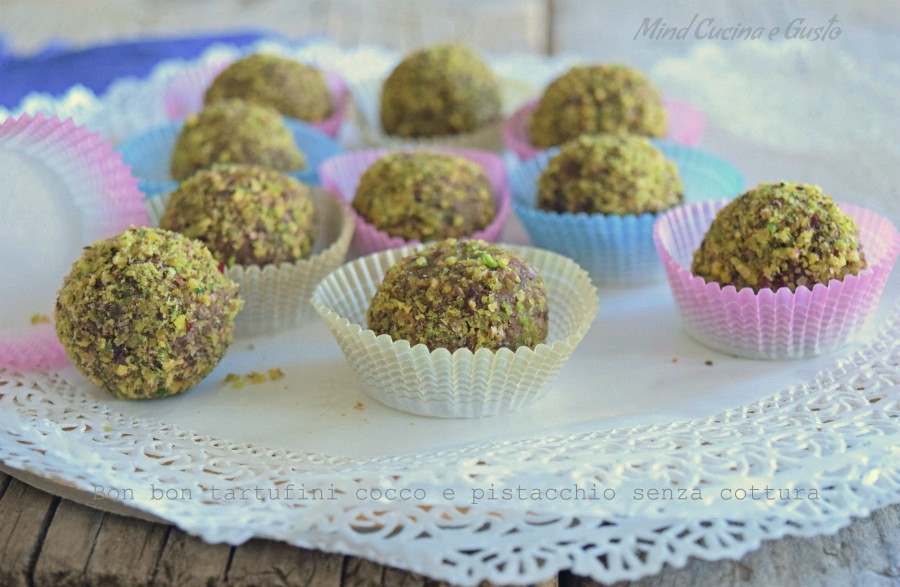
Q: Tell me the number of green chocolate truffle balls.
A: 10